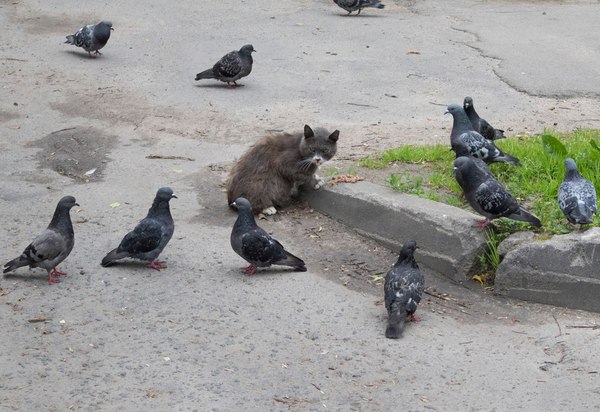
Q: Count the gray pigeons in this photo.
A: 11